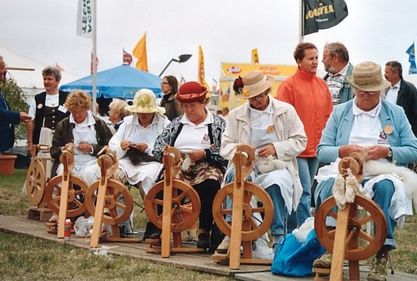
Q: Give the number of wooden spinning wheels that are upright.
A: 6